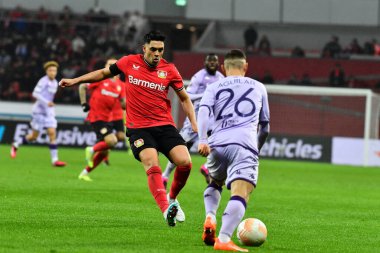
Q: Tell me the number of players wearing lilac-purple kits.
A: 3